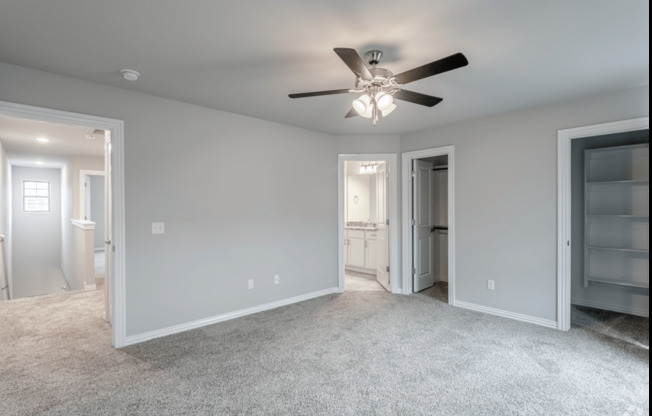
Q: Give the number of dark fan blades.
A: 5